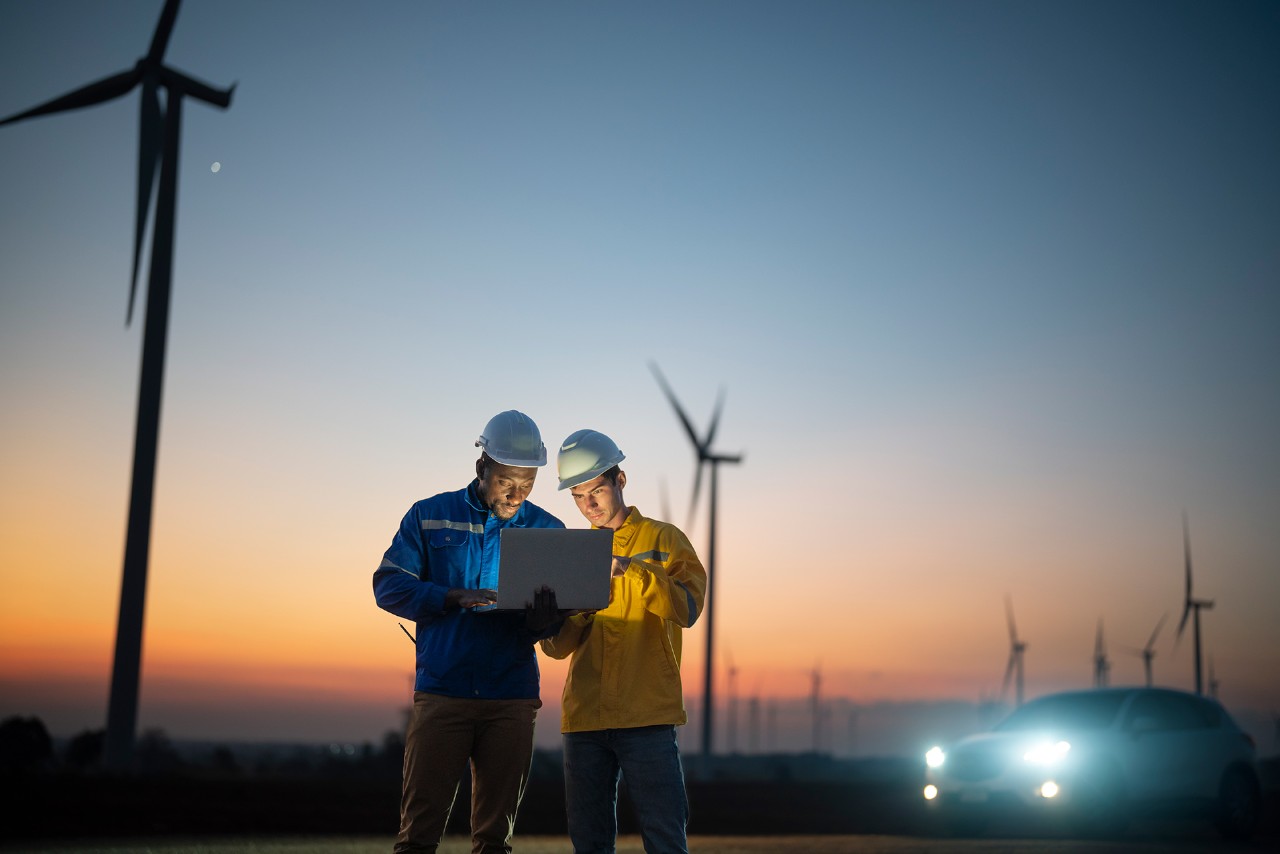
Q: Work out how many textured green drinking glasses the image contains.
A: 0